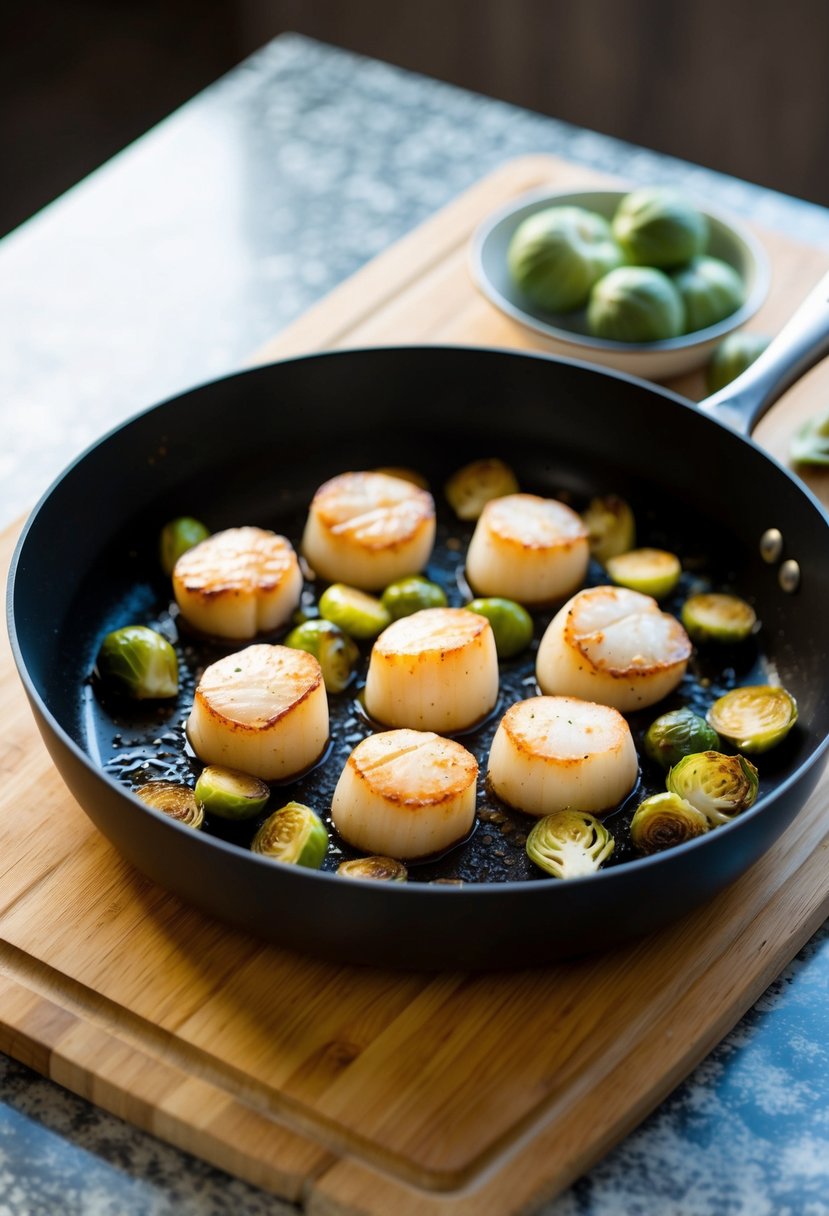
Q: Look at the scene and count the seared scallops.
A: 8